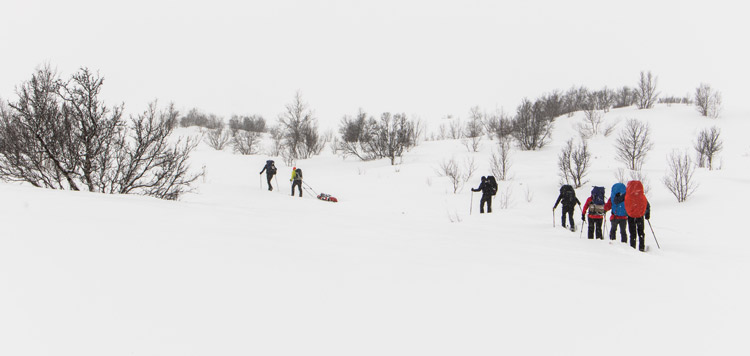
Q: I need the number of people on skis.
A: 7